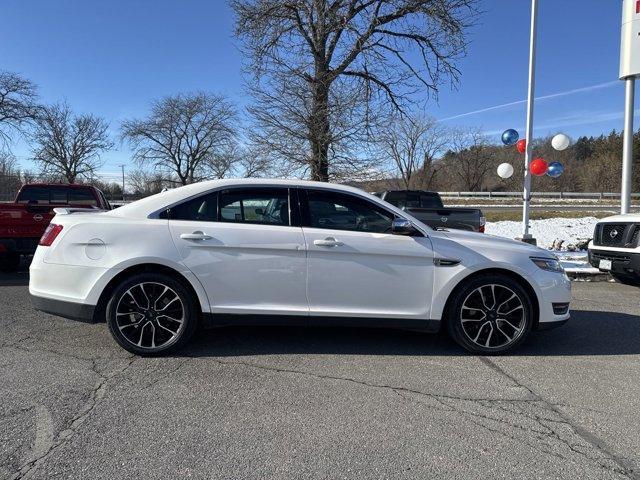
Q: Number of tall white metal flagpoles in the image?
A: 1